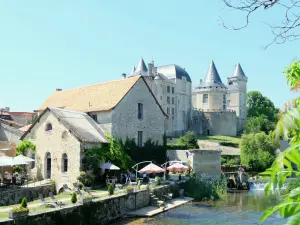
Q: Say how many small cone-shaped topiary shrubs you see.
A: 3